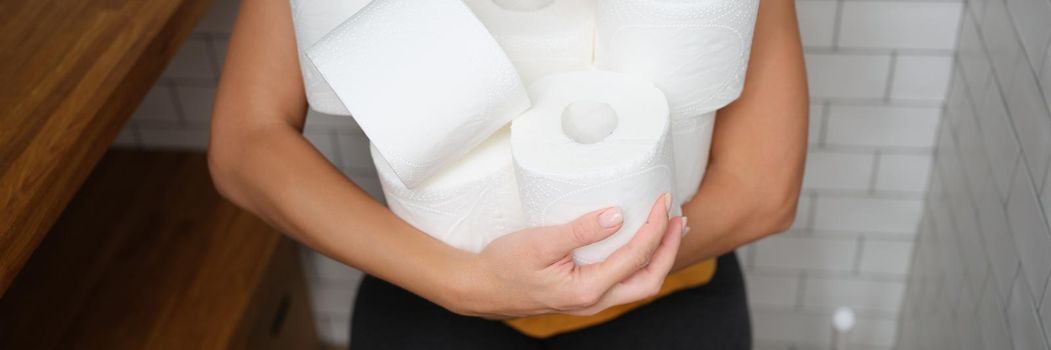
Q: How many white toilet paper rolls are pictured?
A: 7